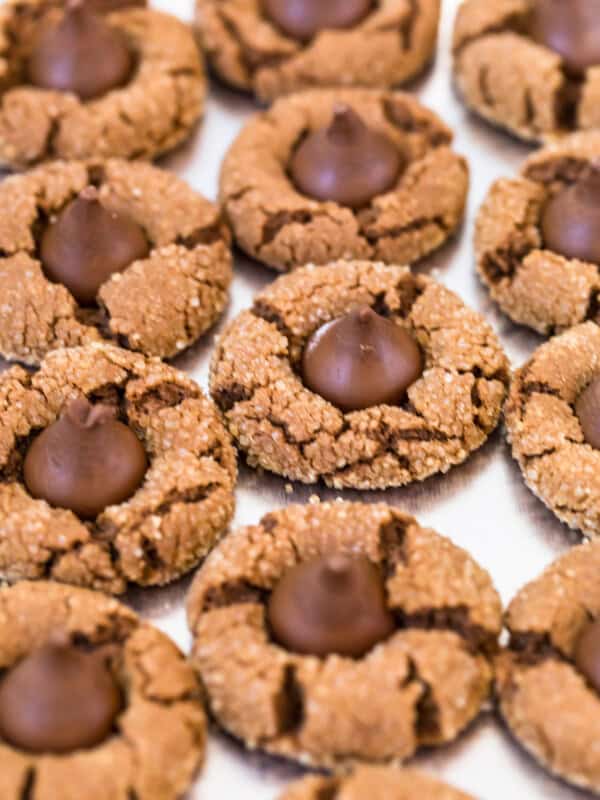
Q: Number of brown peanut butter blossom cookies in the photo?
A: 13